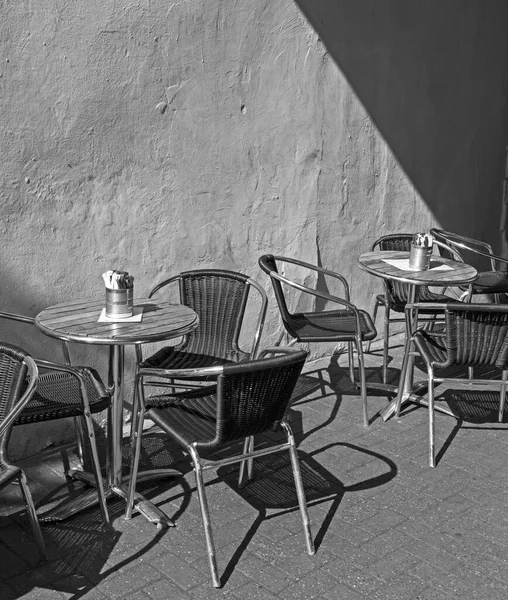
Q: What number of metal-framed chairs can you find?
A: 8